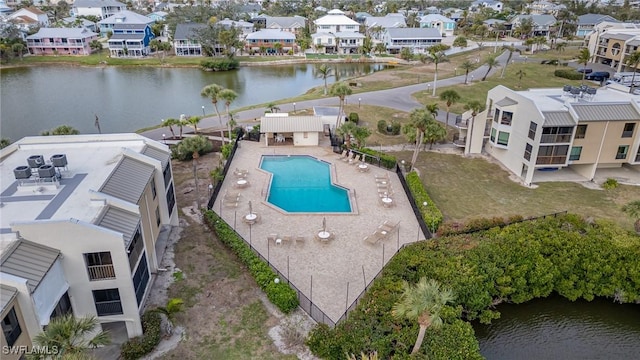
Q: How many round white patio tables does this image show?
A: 5